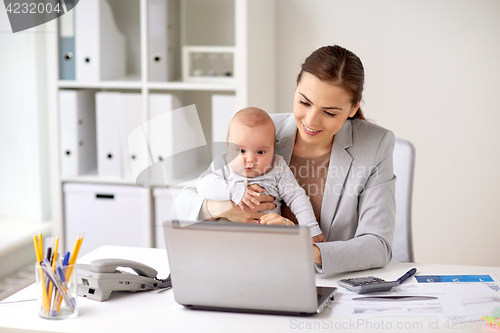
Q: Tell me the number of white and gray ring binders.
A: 7